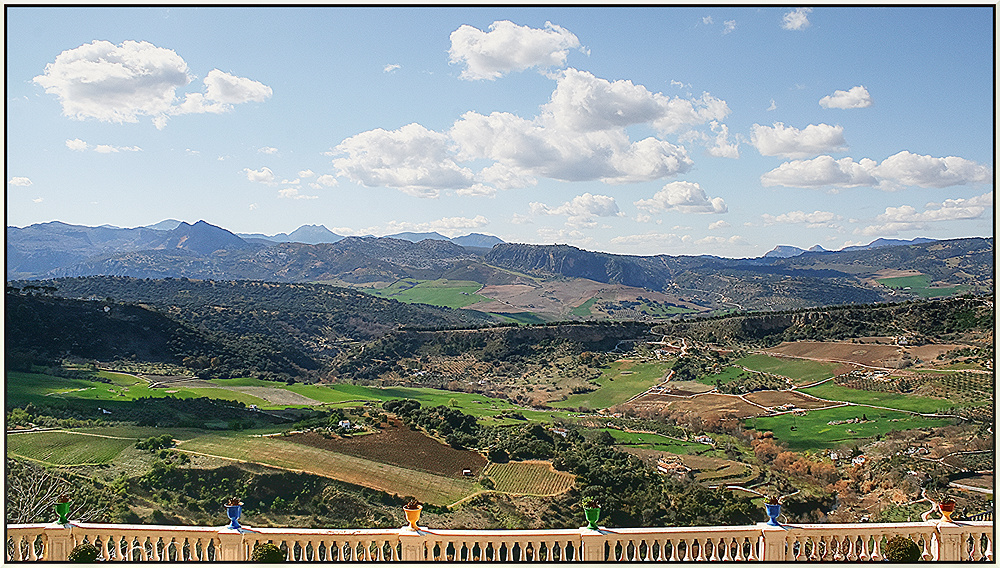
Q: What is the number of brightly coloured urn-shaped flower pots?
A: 6